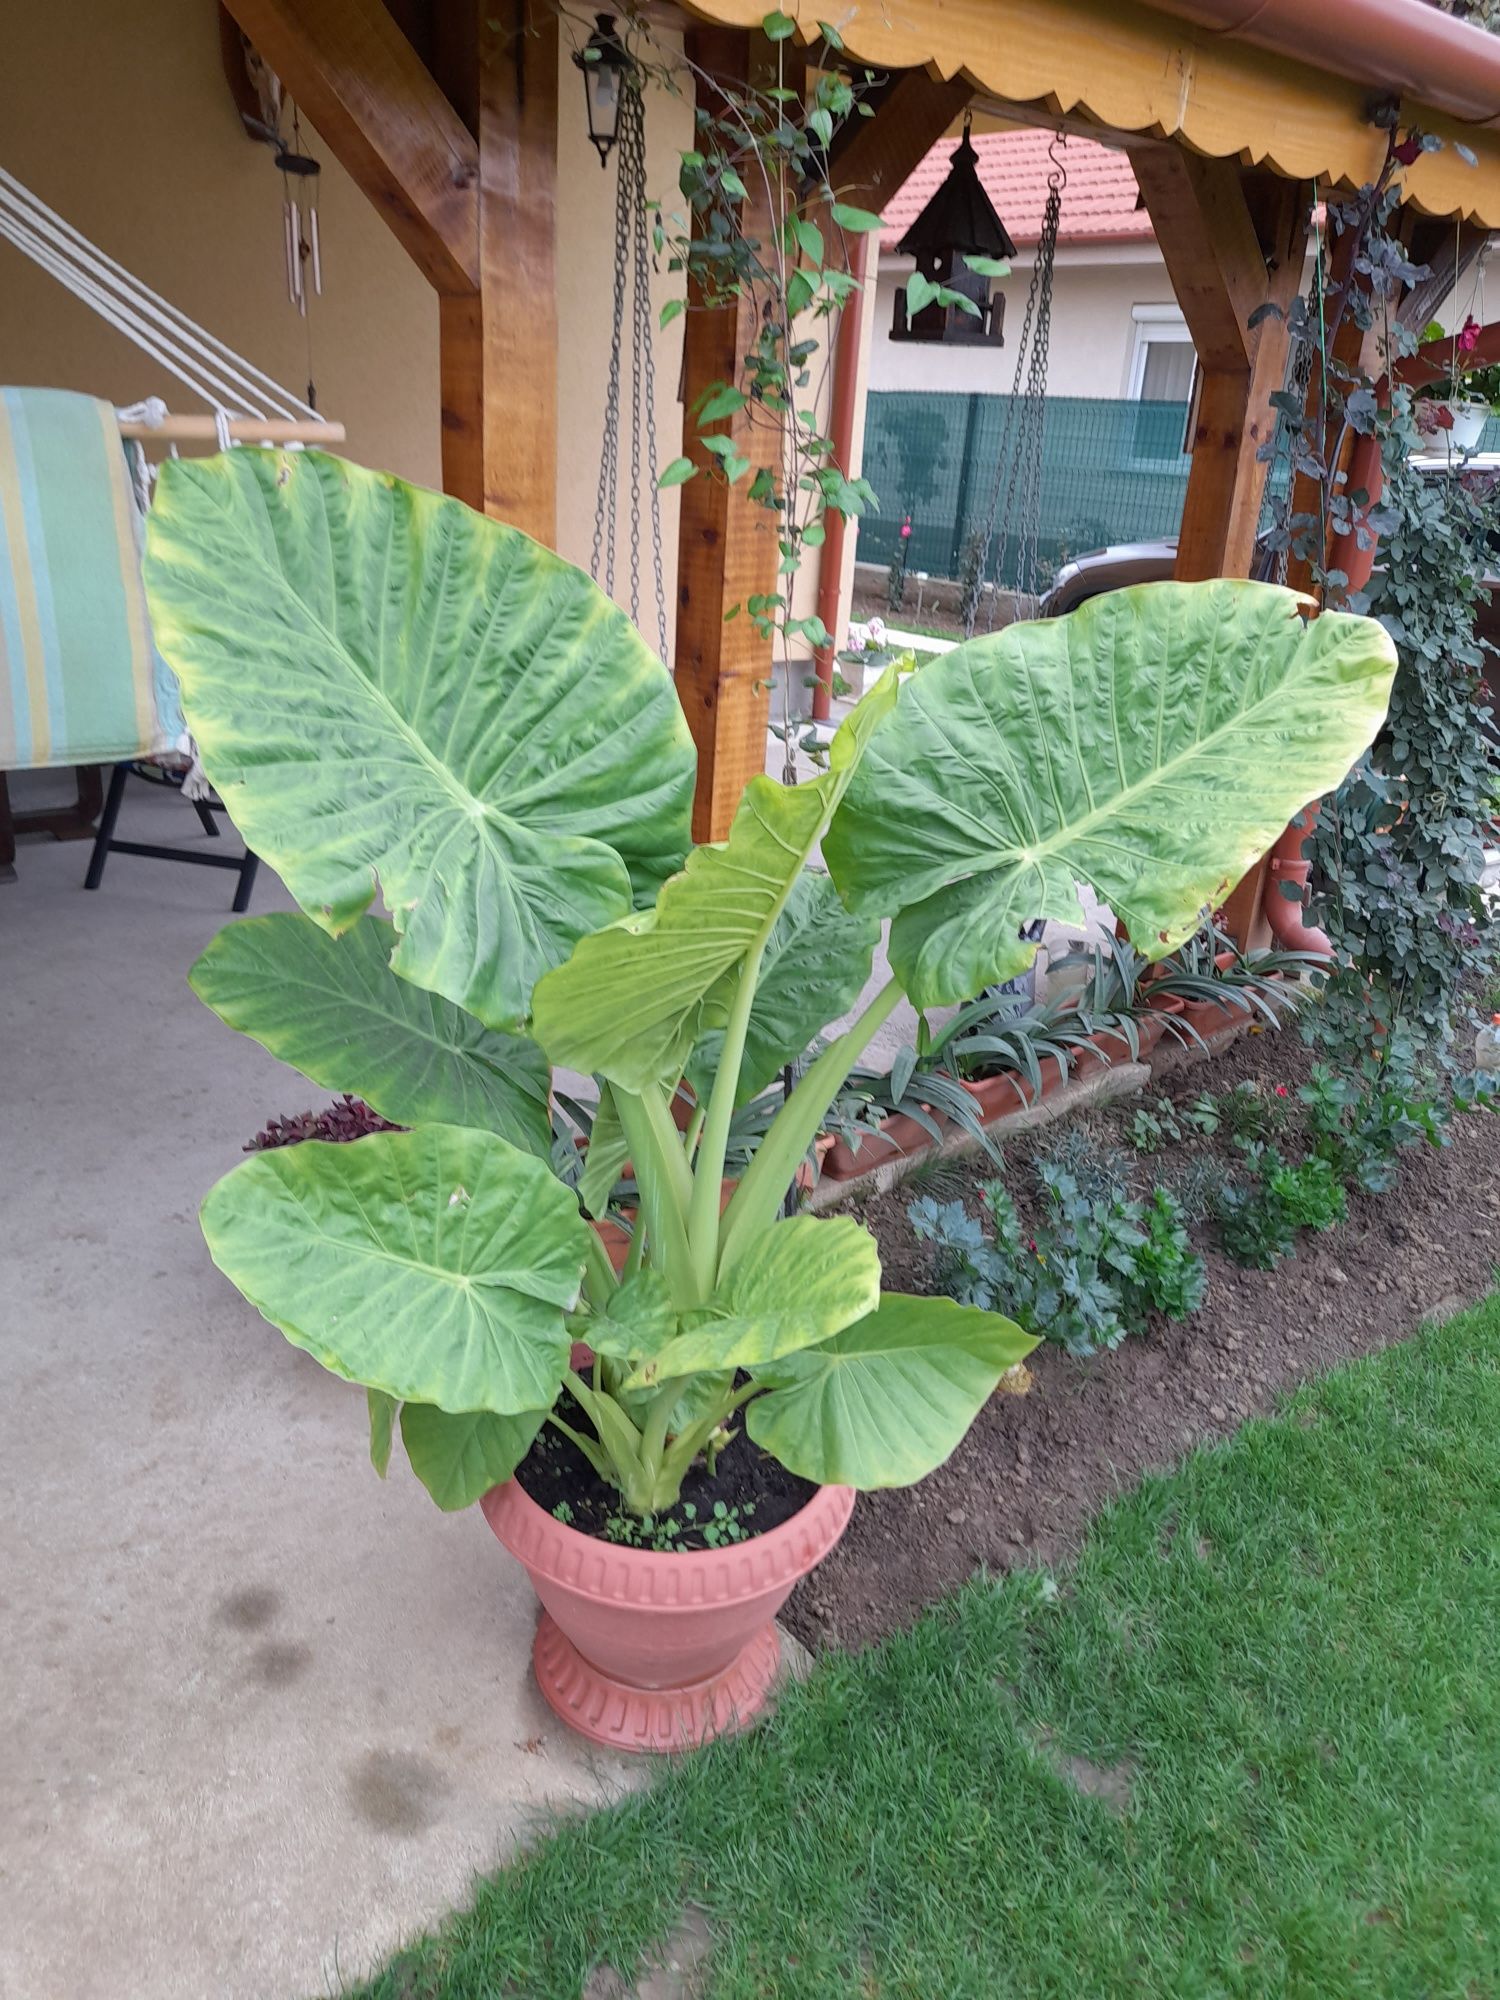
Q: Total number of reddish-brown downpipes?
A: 2